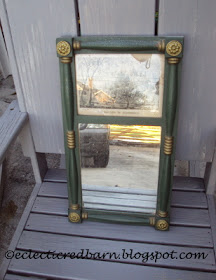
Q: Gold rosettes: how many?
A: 4